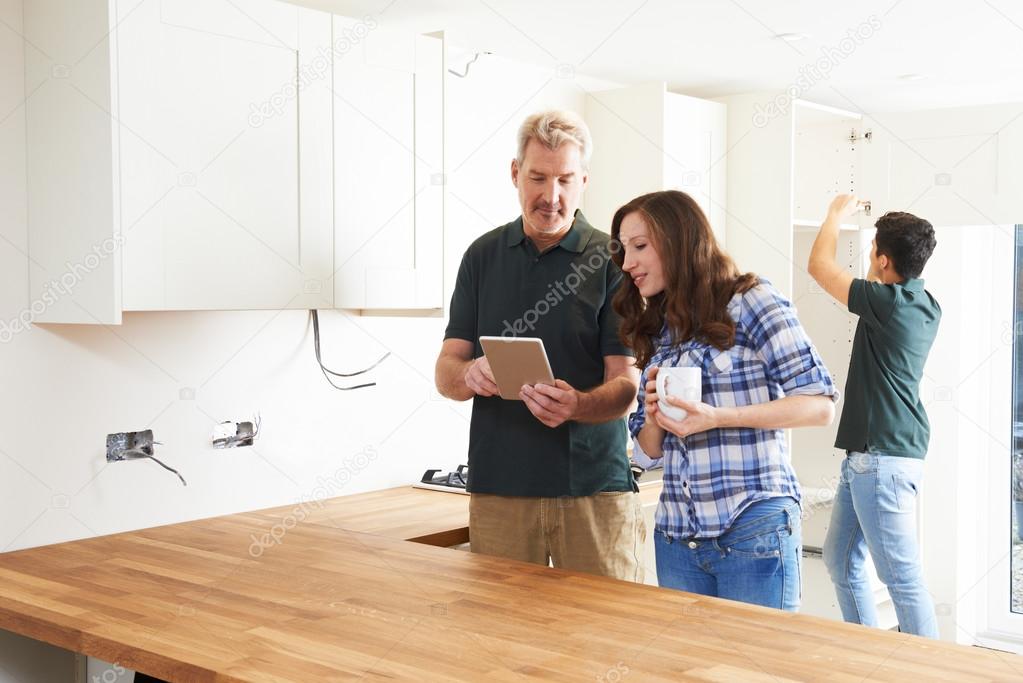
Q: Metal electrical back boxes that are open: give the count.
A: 2